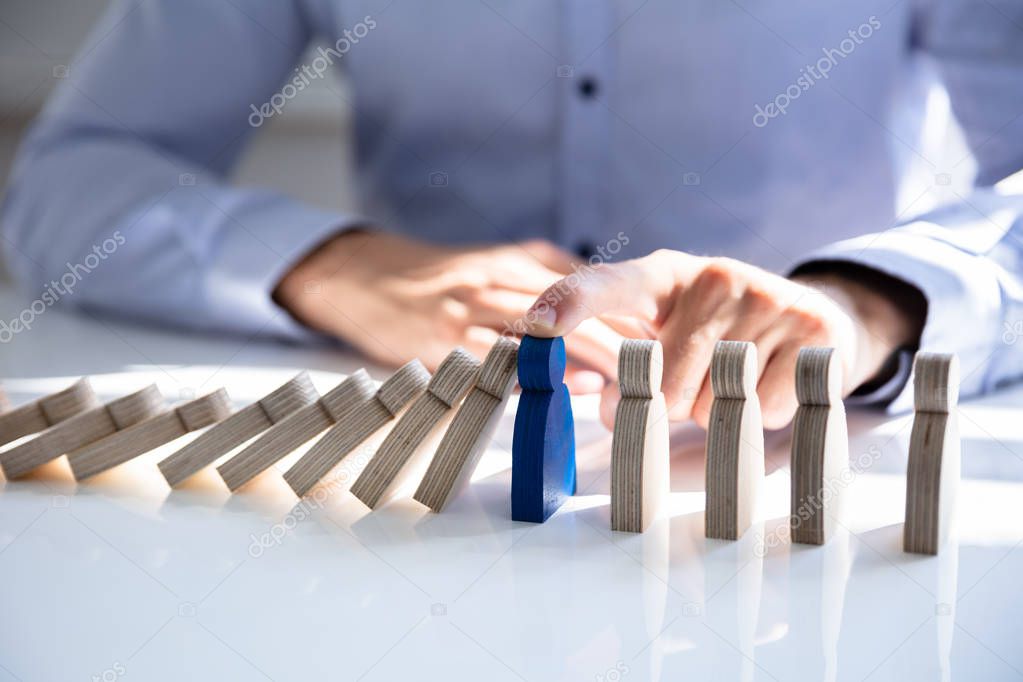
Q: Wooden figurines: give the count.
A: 13